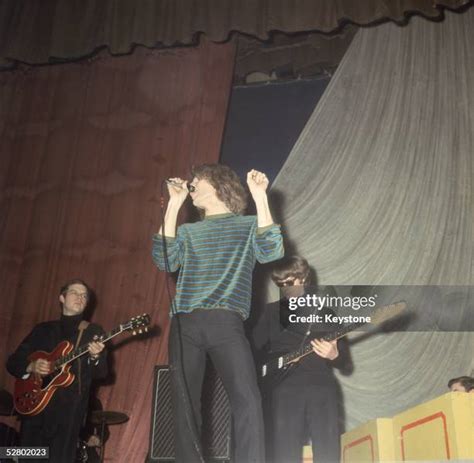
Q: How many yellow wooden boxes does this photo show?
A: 2